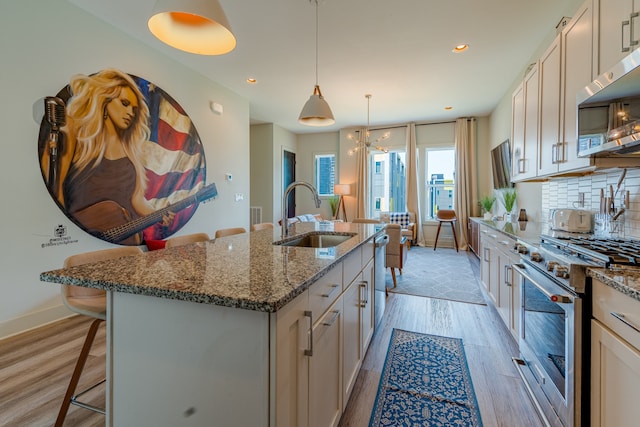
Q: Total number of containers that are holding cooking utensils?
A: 2